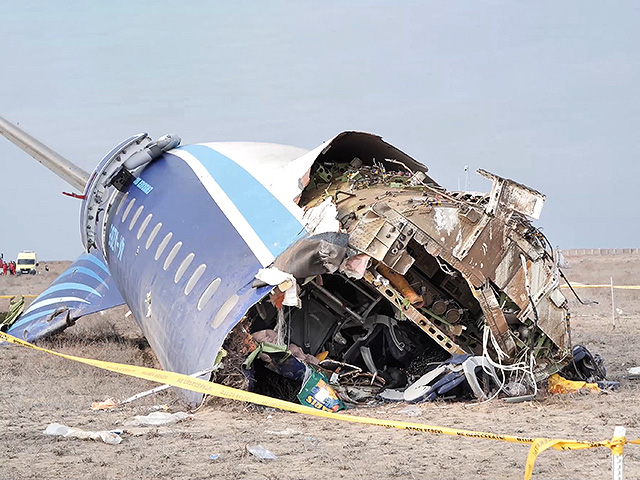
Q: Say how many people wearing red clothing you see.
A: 3